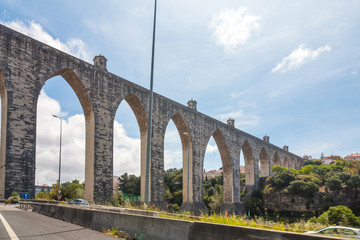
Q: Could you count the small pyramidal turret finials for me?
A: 5